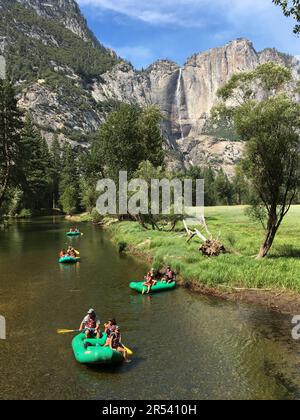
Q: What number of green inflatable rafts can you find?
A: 4